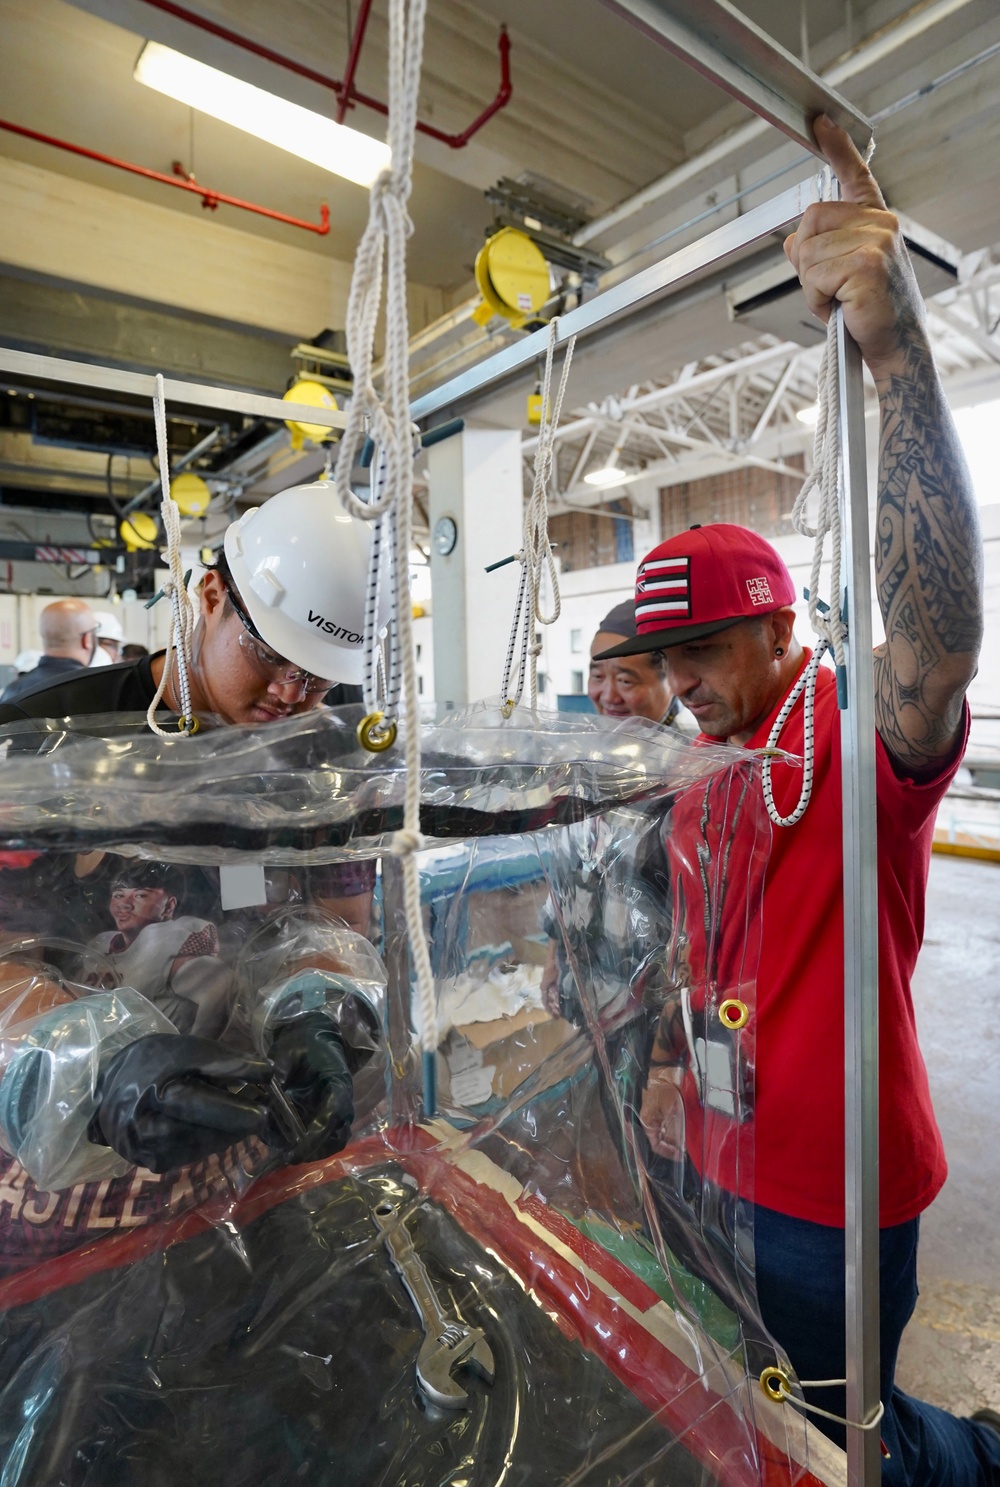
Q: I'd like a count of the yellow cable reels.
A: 4